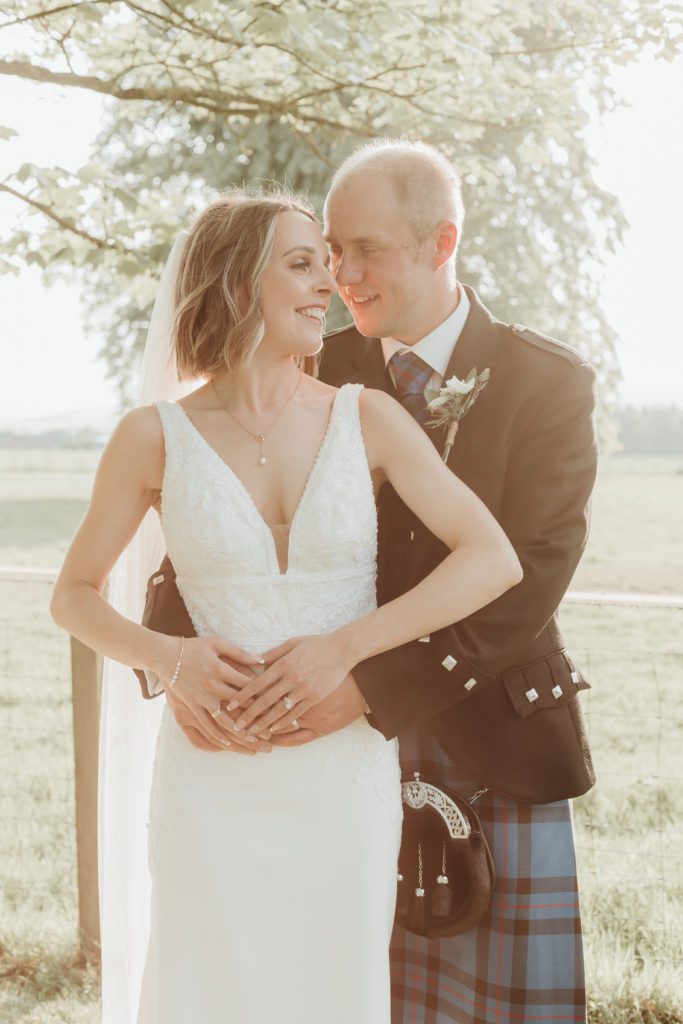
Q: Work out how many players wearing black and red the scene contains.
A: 0